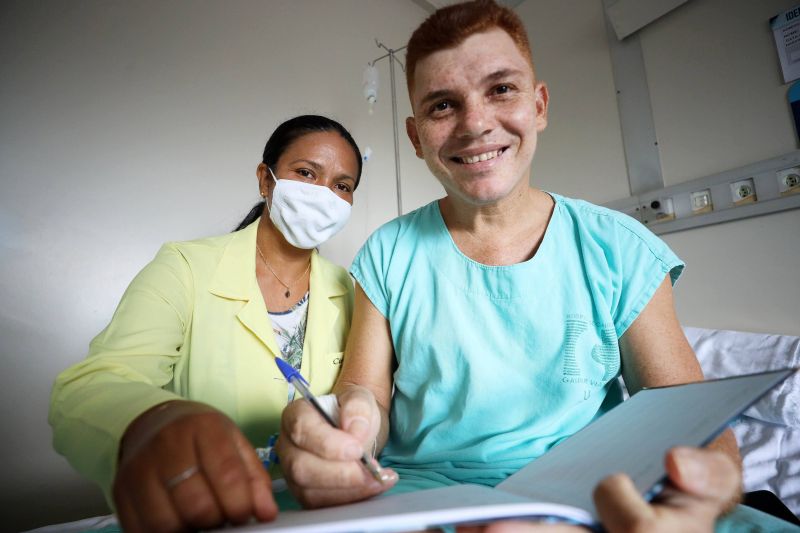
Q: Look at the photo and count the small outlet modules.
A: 4